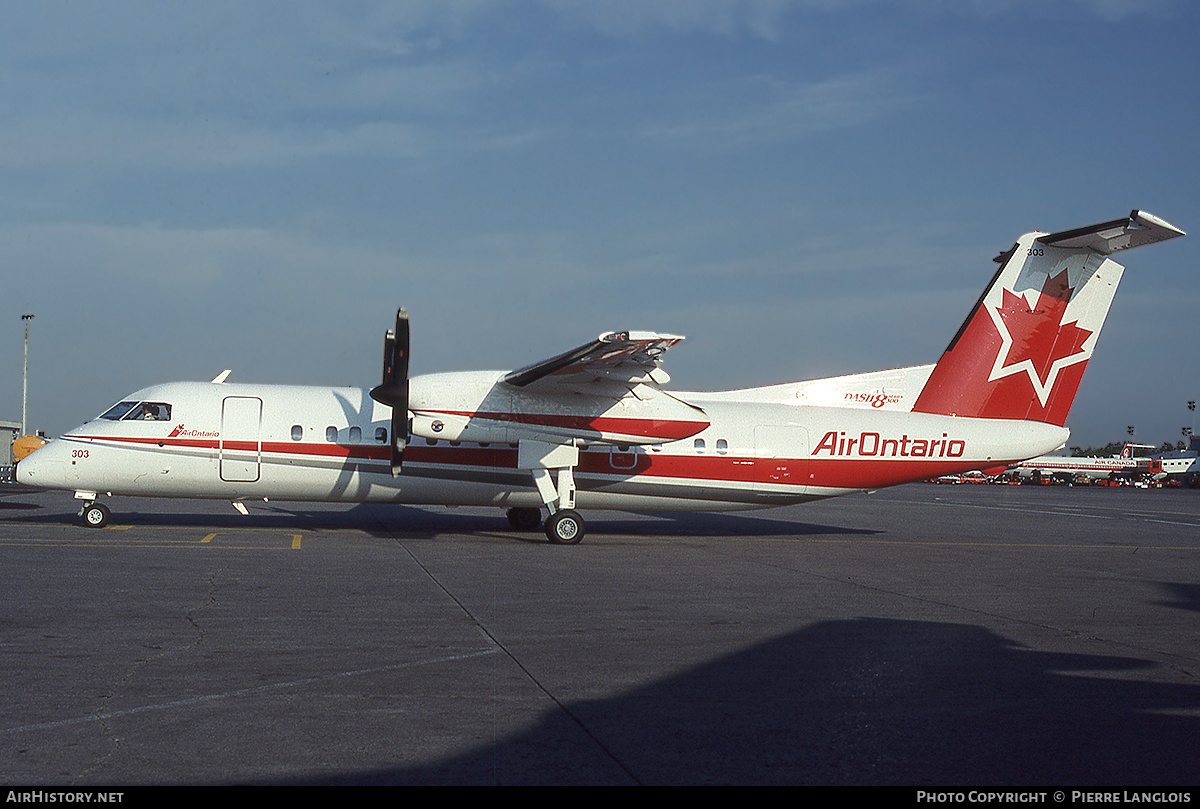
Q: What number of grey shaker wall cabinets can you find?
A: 0